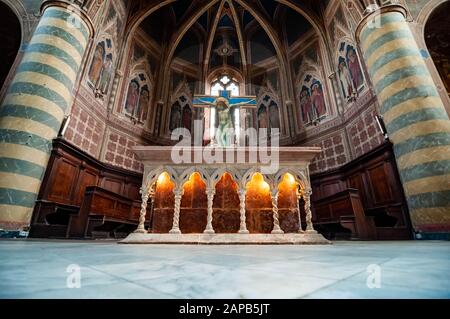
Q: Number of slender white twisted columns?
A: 6